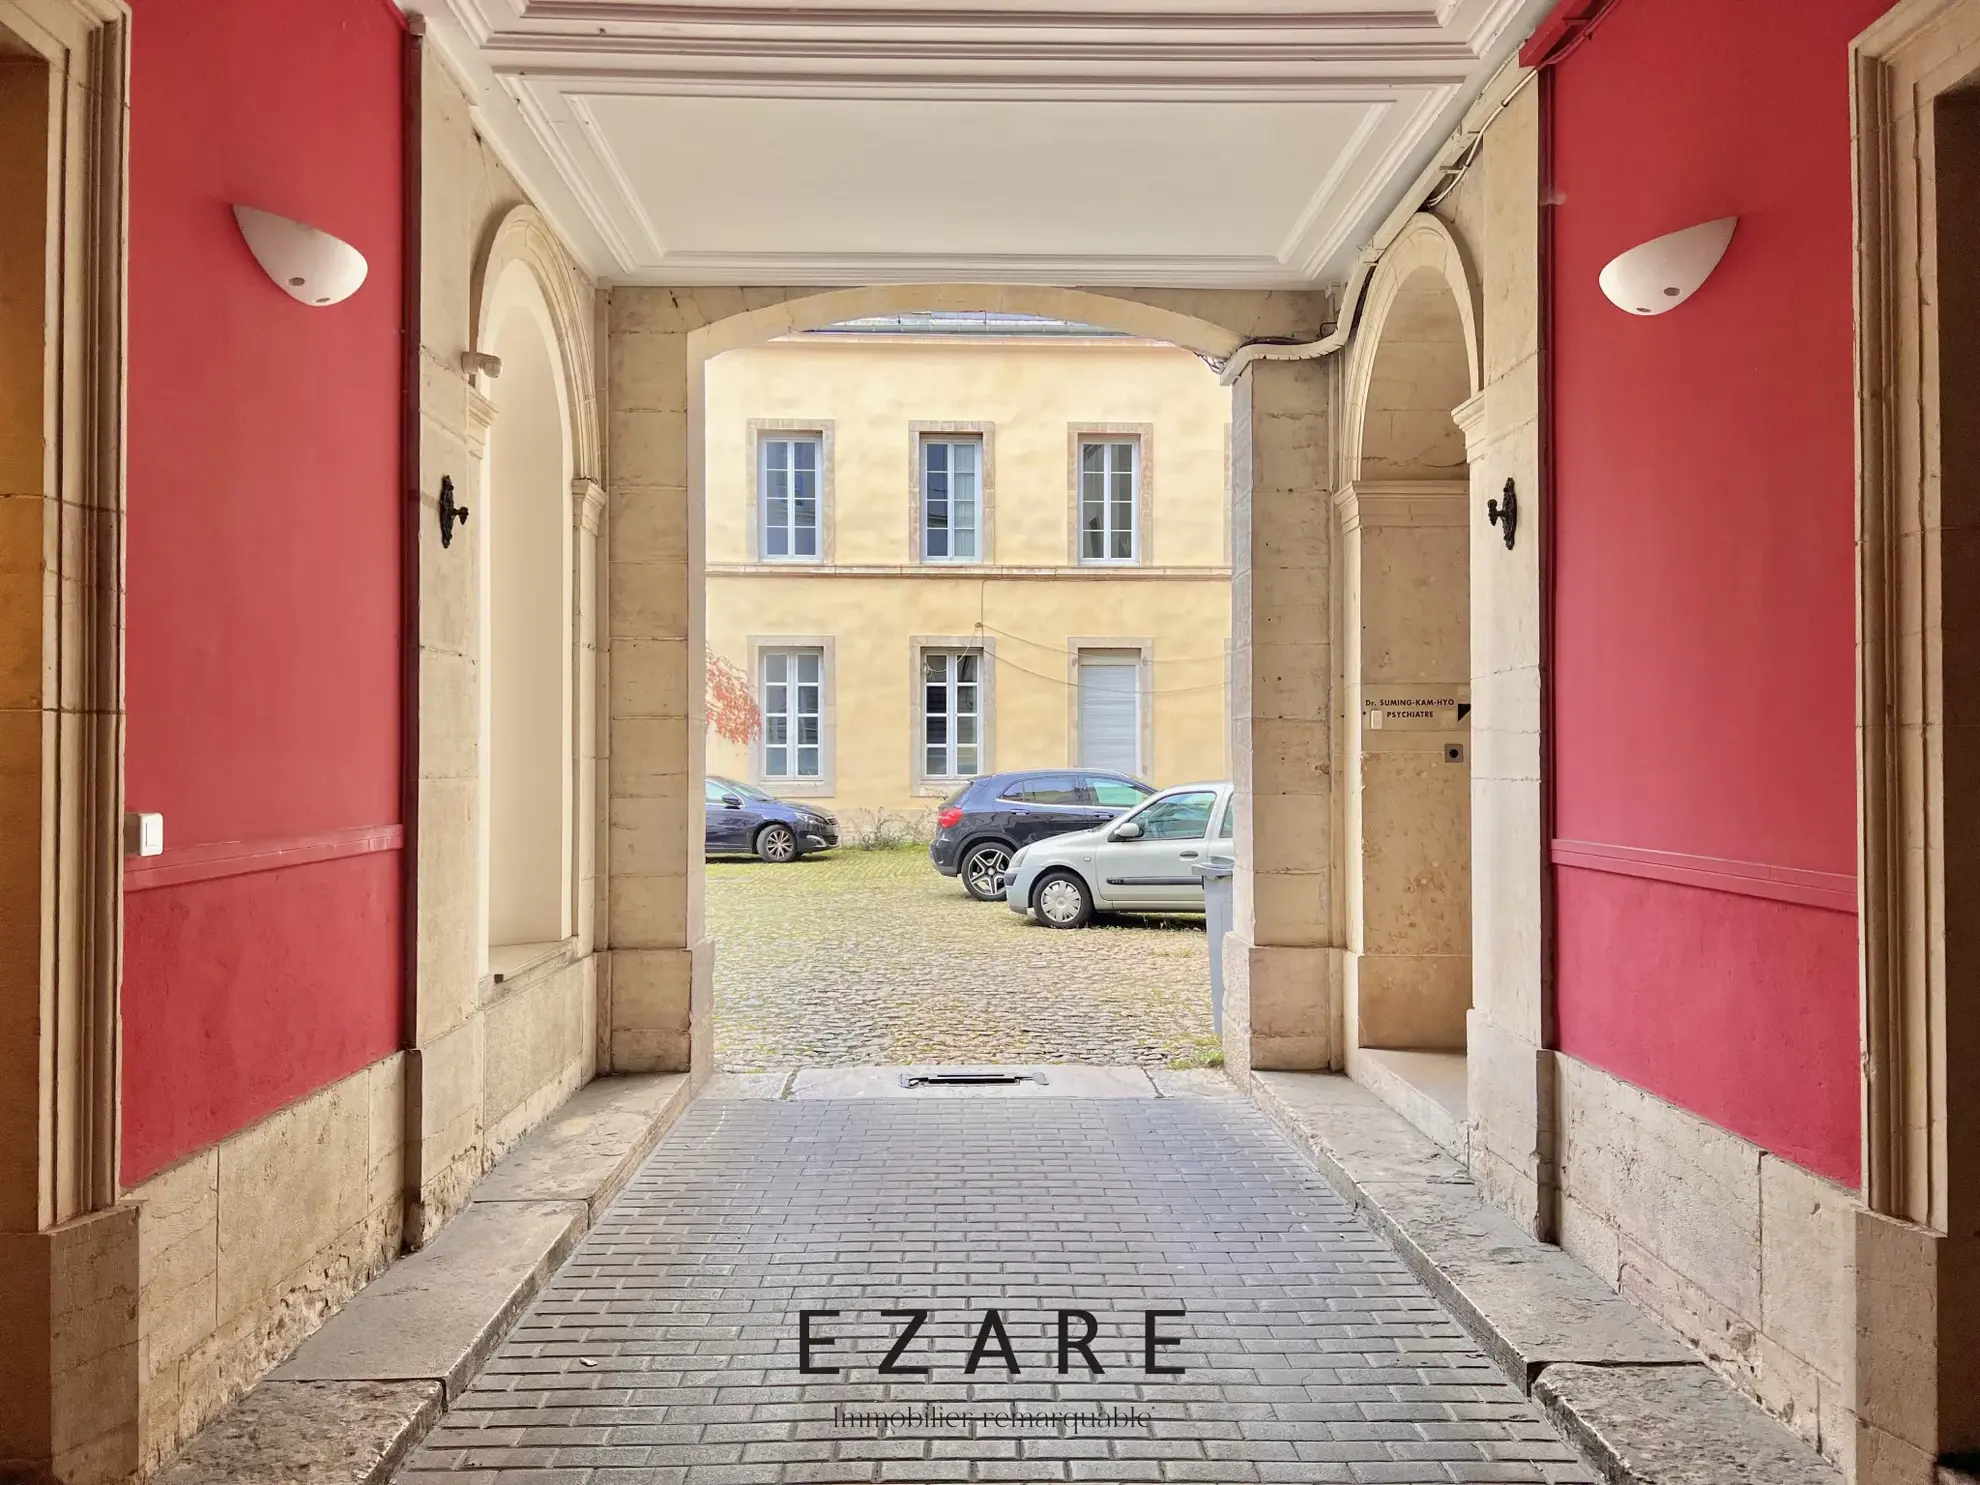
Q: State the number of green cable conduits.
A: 0